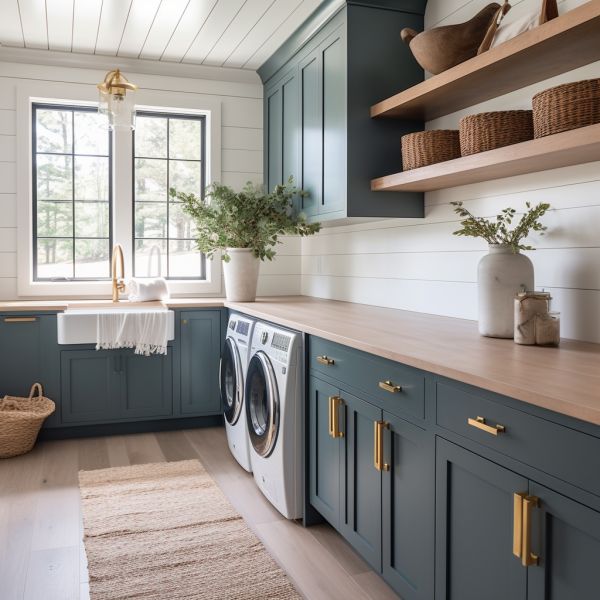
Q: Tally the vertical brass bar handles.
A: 6